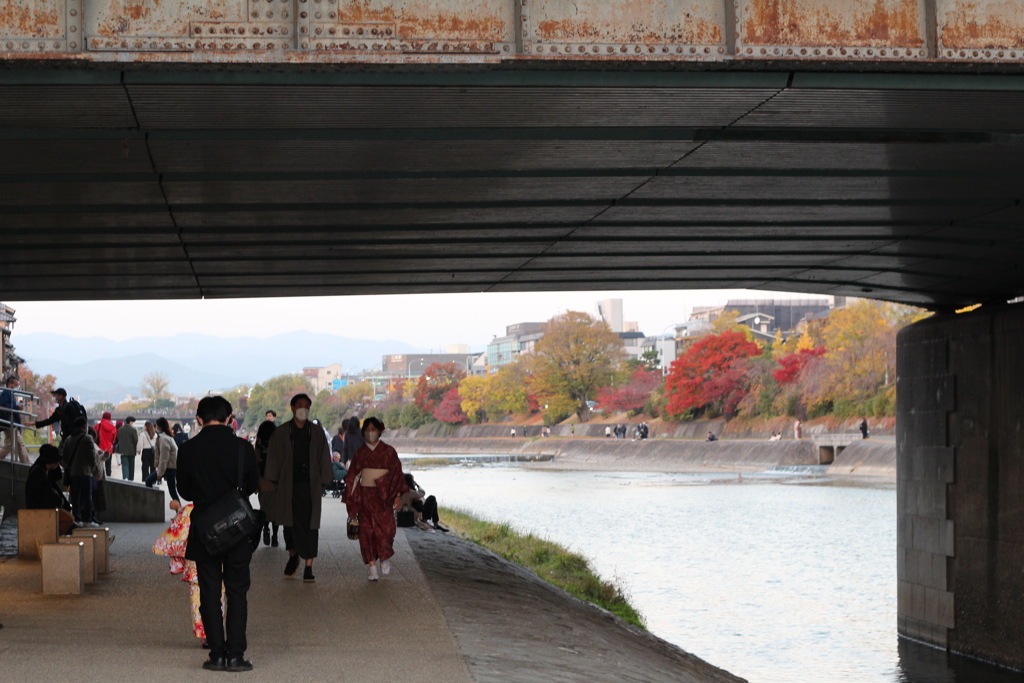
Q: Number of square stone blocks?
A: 4